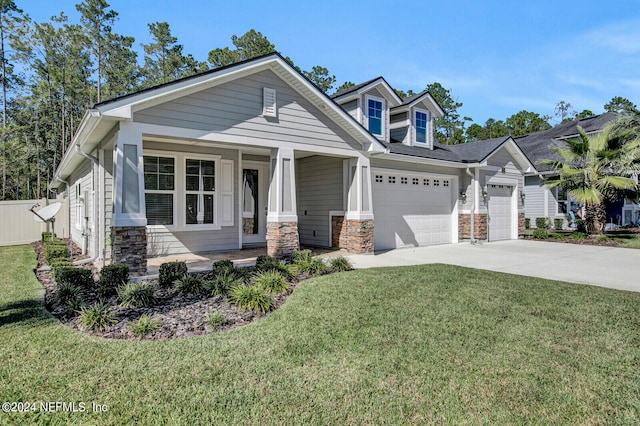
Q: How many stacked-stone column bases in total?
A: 3